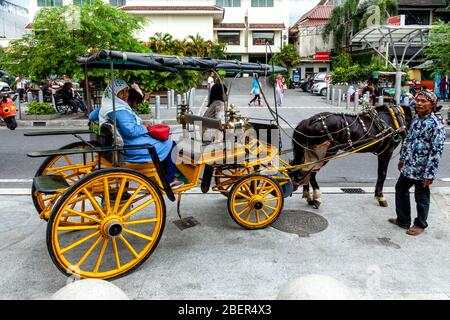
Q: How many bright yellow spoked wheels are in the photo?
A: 4